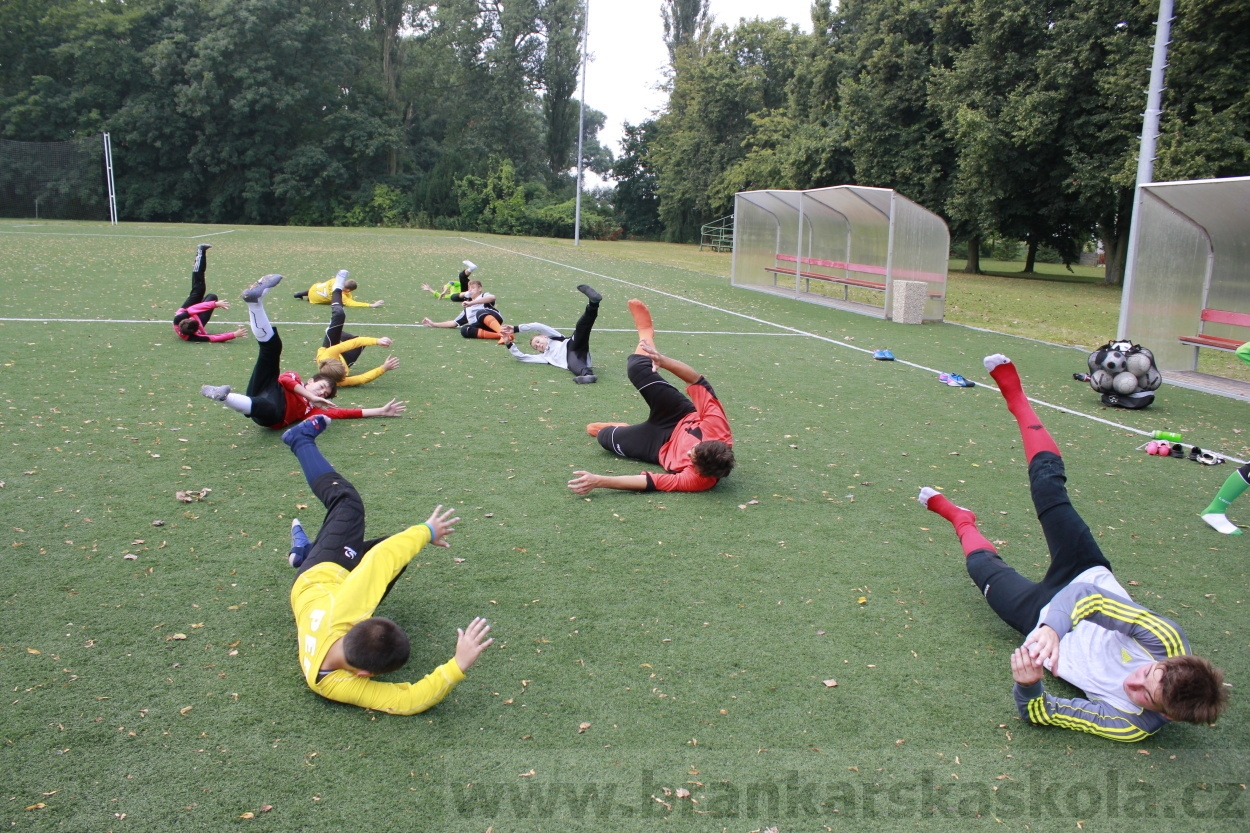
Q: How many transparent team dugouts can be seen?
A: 2